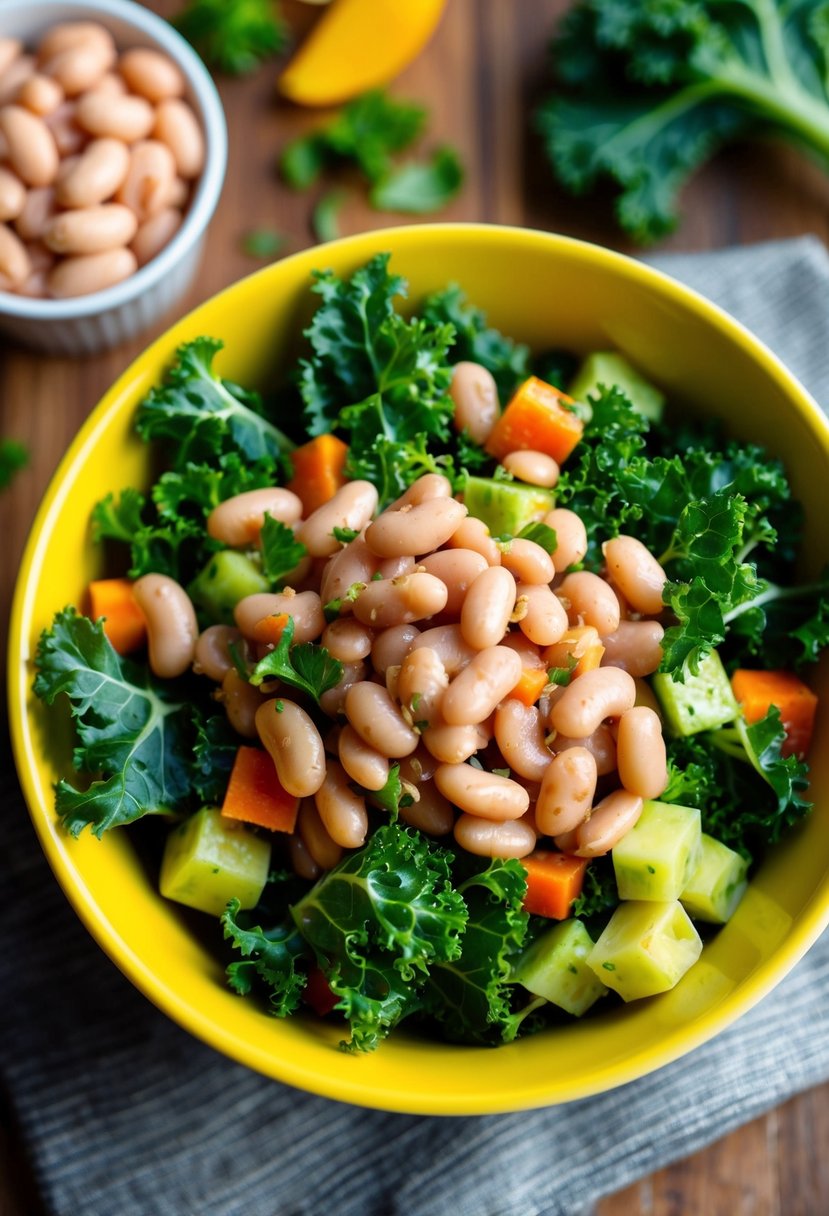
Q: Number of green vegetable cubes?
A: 9